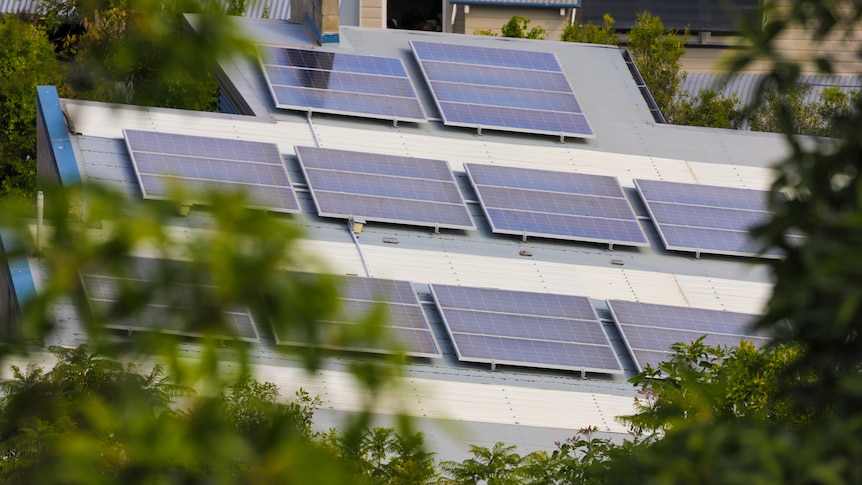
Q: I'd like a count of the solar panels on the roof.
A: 10